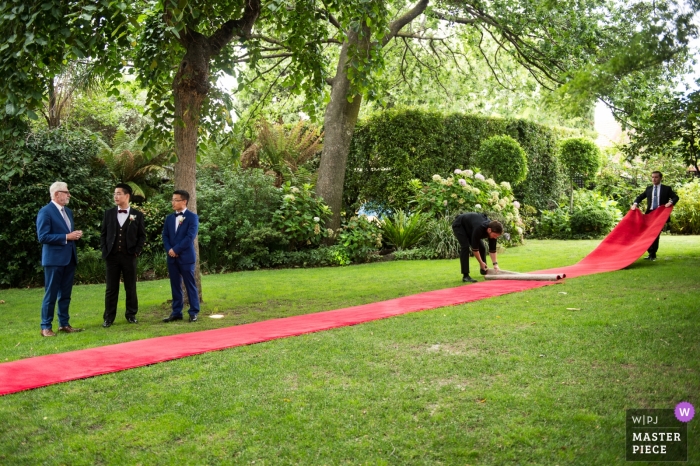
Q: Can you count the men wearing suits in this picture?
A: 4